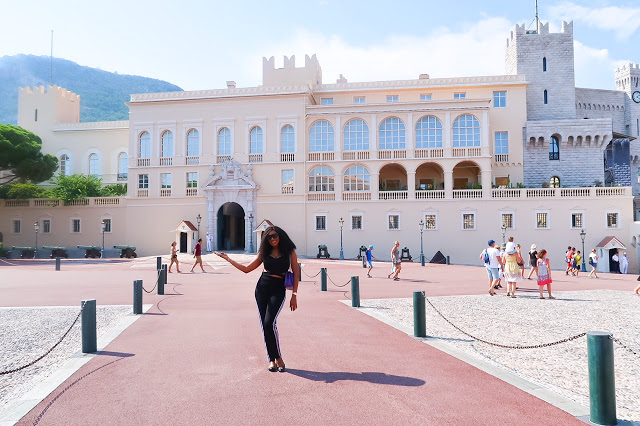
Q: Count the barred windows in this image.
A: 13